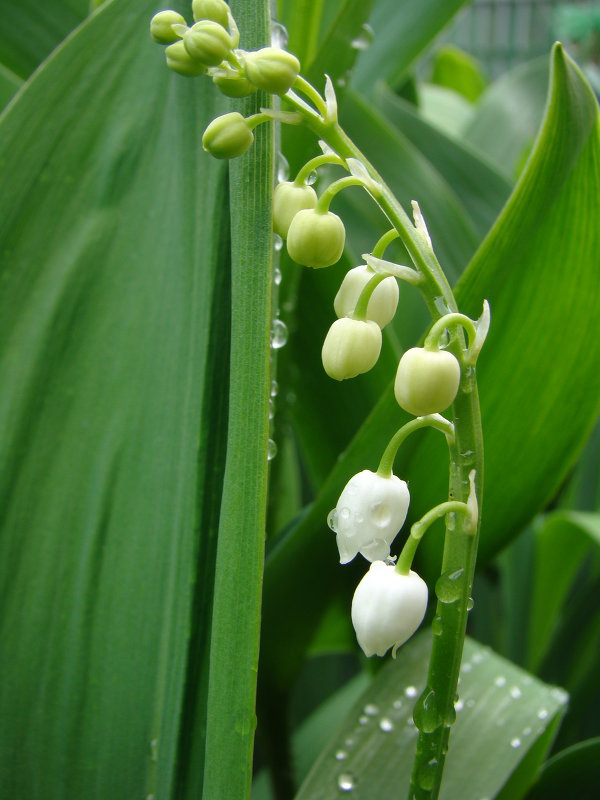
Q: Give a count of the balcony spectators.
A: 0